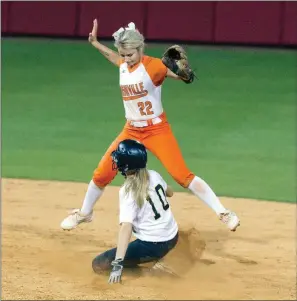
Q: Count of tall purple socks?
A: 0